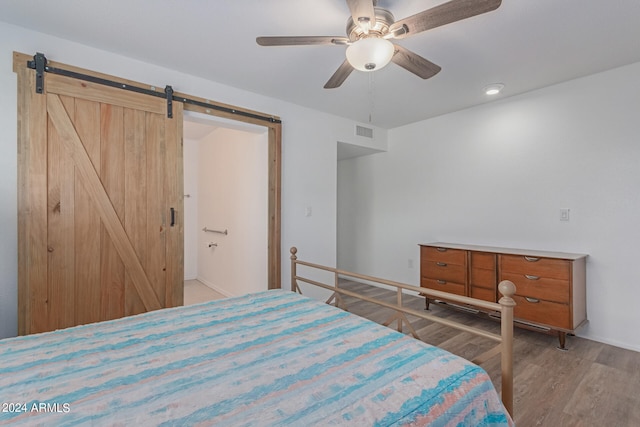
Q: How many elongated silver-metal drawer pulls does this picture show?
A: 6